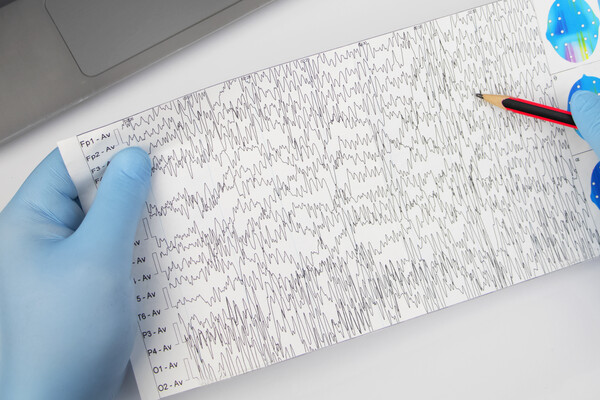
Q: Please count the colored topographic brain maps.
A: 3